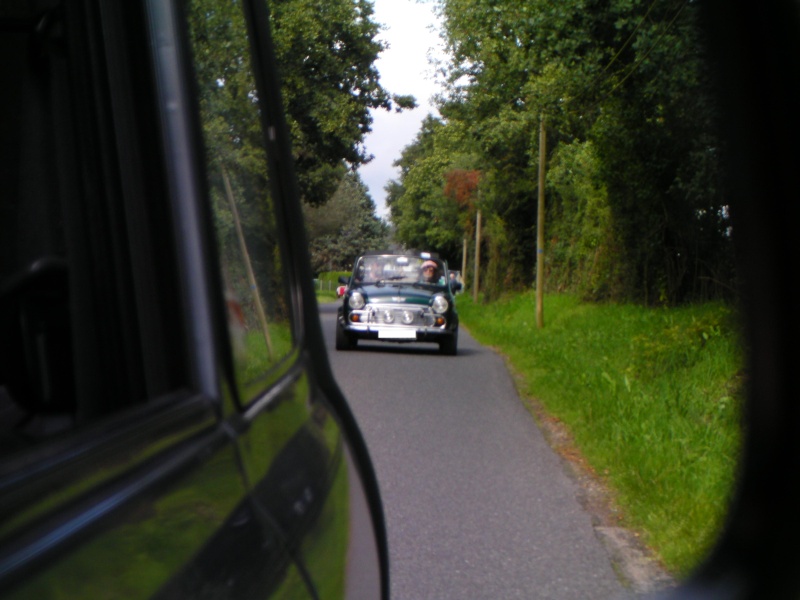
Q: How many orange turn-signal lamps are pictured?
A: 2